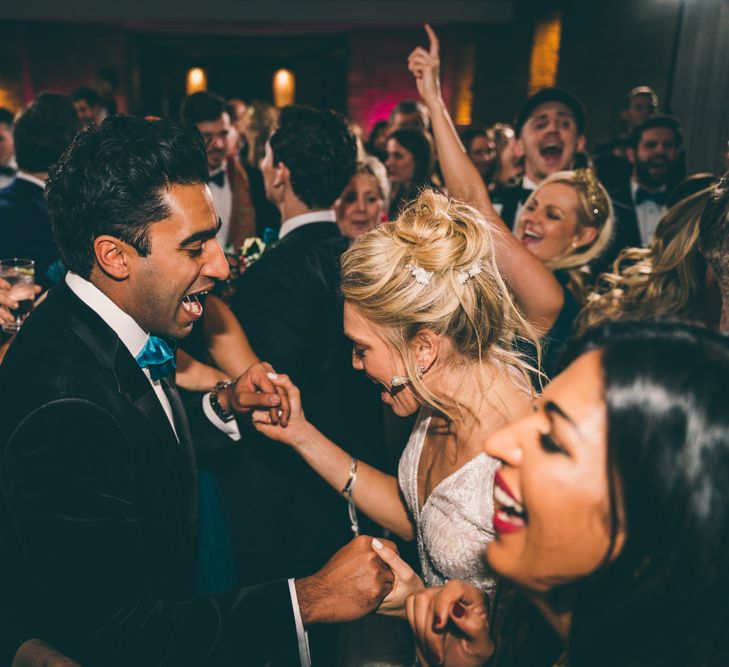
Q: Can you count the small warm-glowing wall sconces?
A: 2